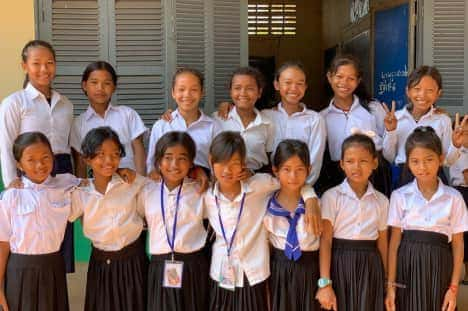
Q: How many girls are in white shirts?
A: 14